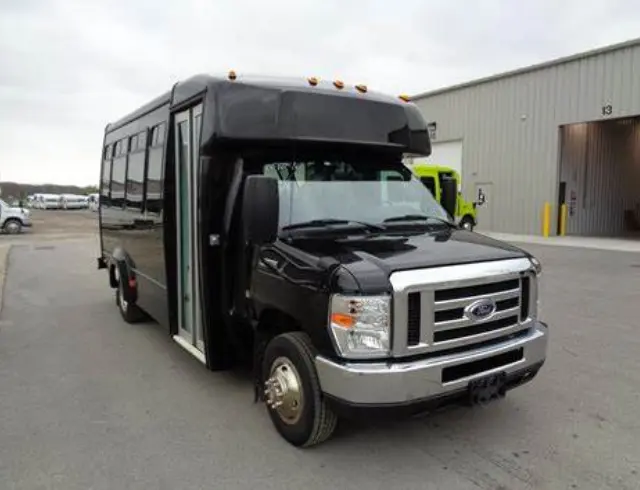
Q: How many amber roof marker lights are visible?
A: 5